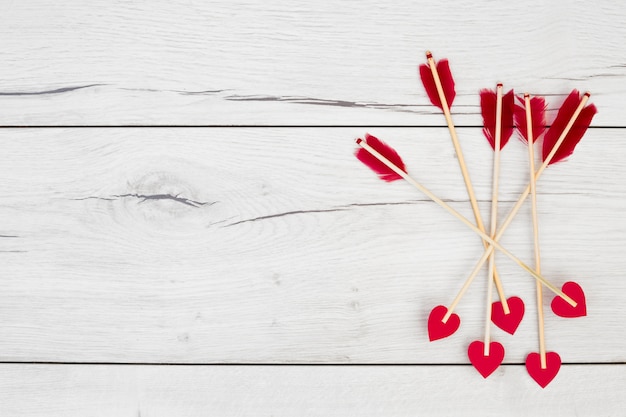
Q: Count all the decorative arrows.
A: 5